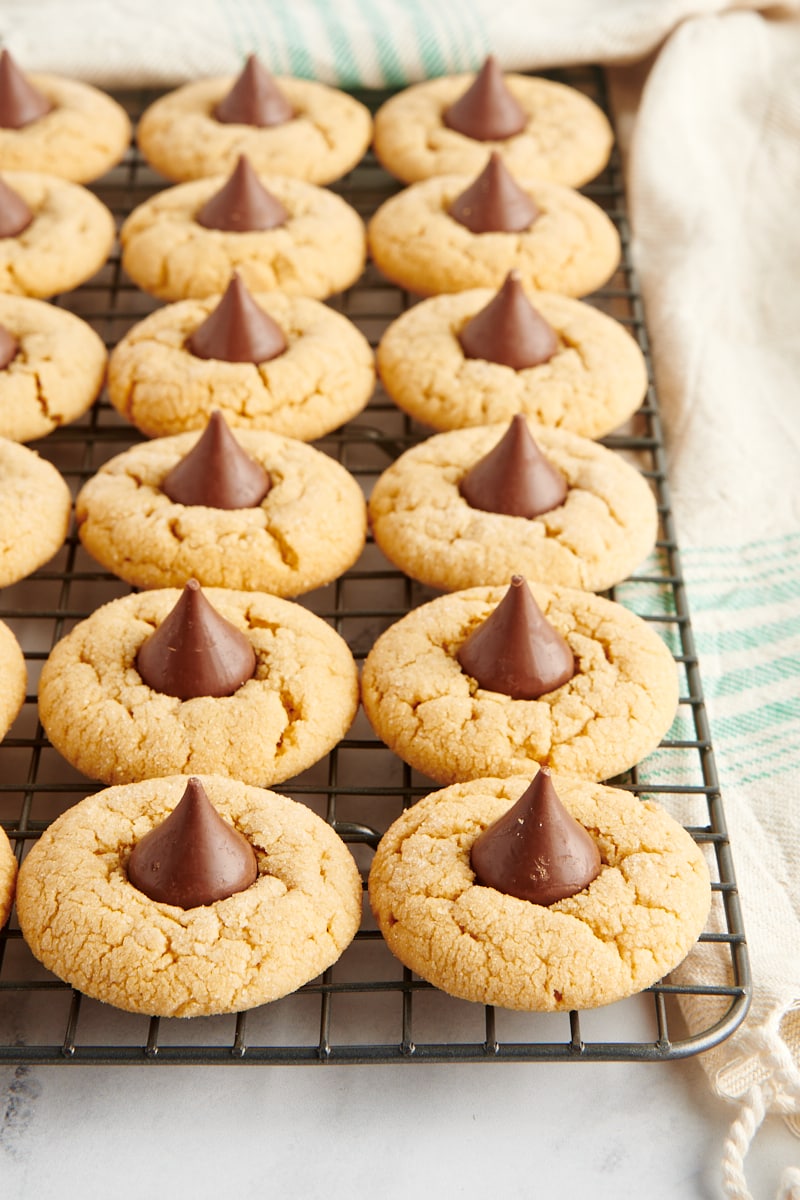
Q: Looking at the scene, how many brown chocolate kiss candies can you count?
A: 15